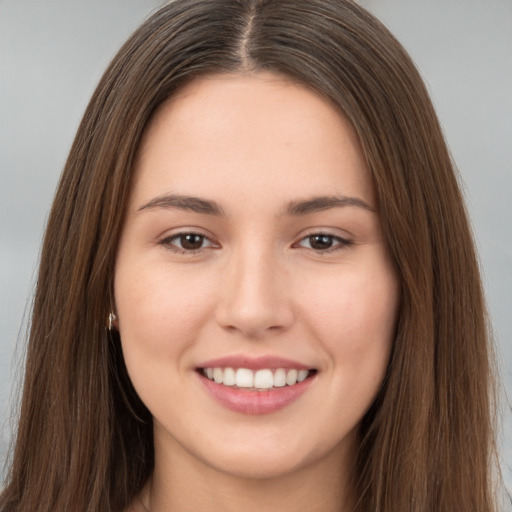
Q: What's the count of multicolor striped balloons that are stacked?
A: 0